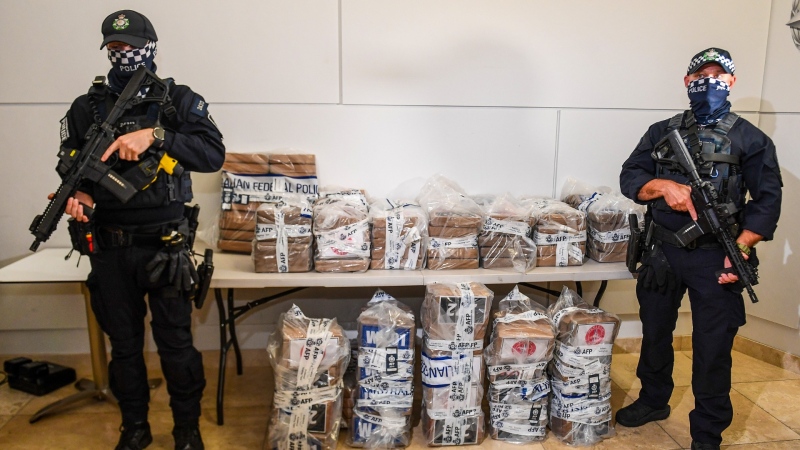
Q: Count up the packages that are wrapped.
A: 13